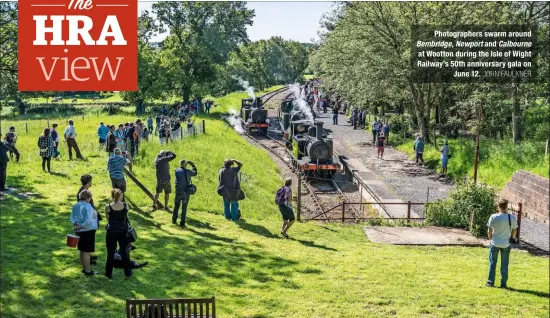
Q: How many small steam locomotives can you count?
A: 3